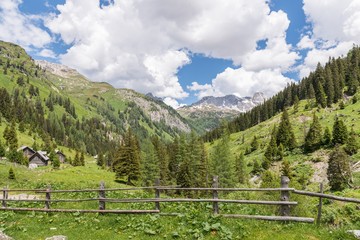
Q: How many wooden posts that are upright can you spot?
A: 7